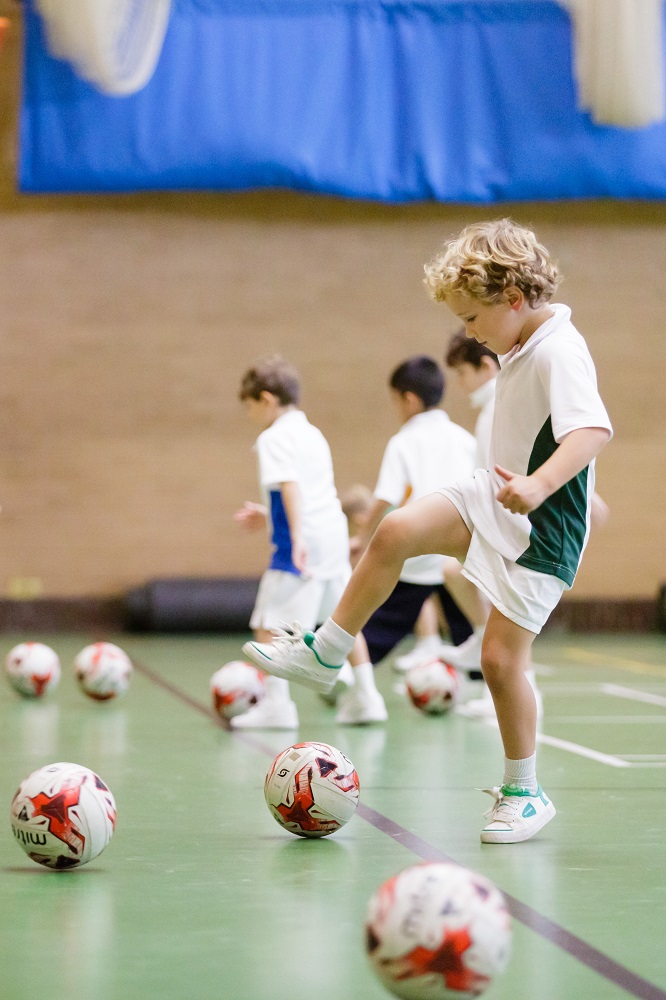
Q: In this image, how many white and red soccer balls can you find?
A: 7